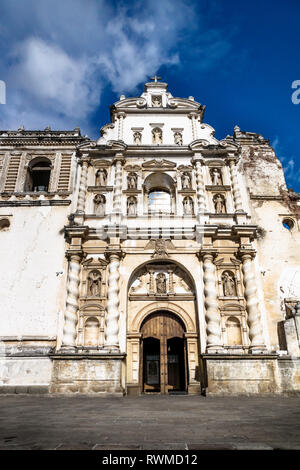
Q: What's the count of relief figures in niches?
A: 15